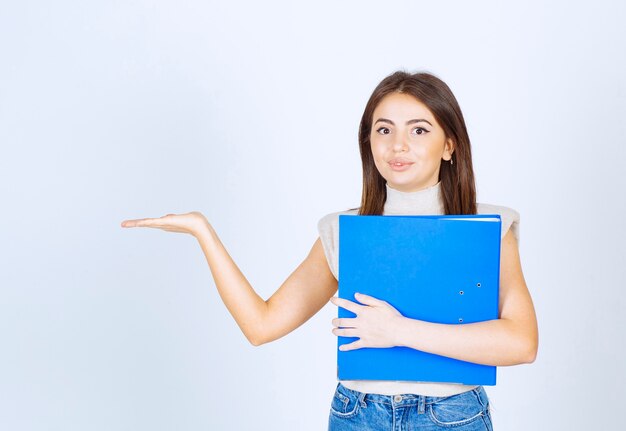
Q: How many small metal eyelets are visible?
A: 3